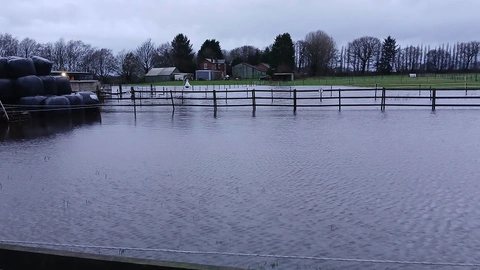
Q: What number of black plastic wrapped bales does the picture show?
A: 11